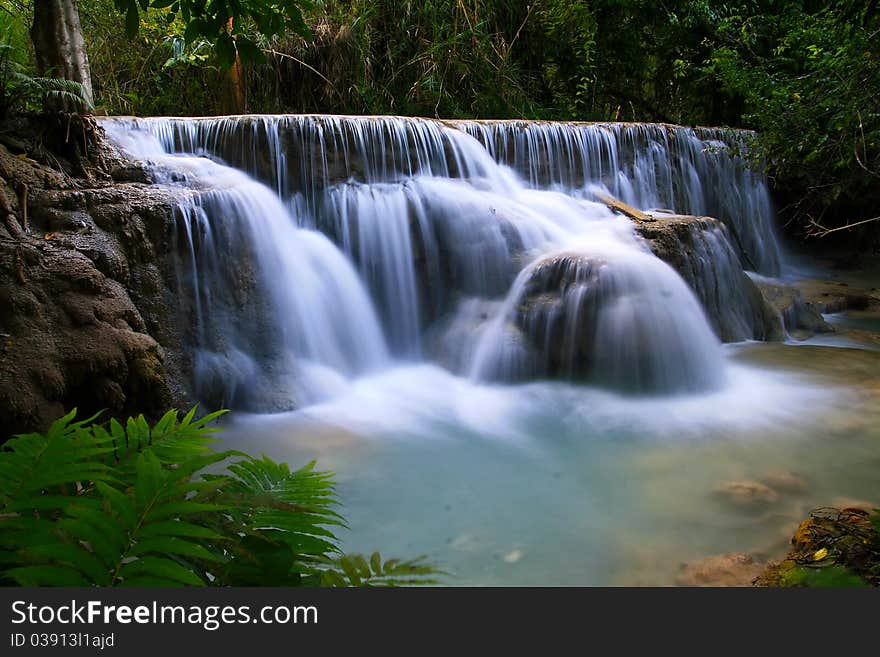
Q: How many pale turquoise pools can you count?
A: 1